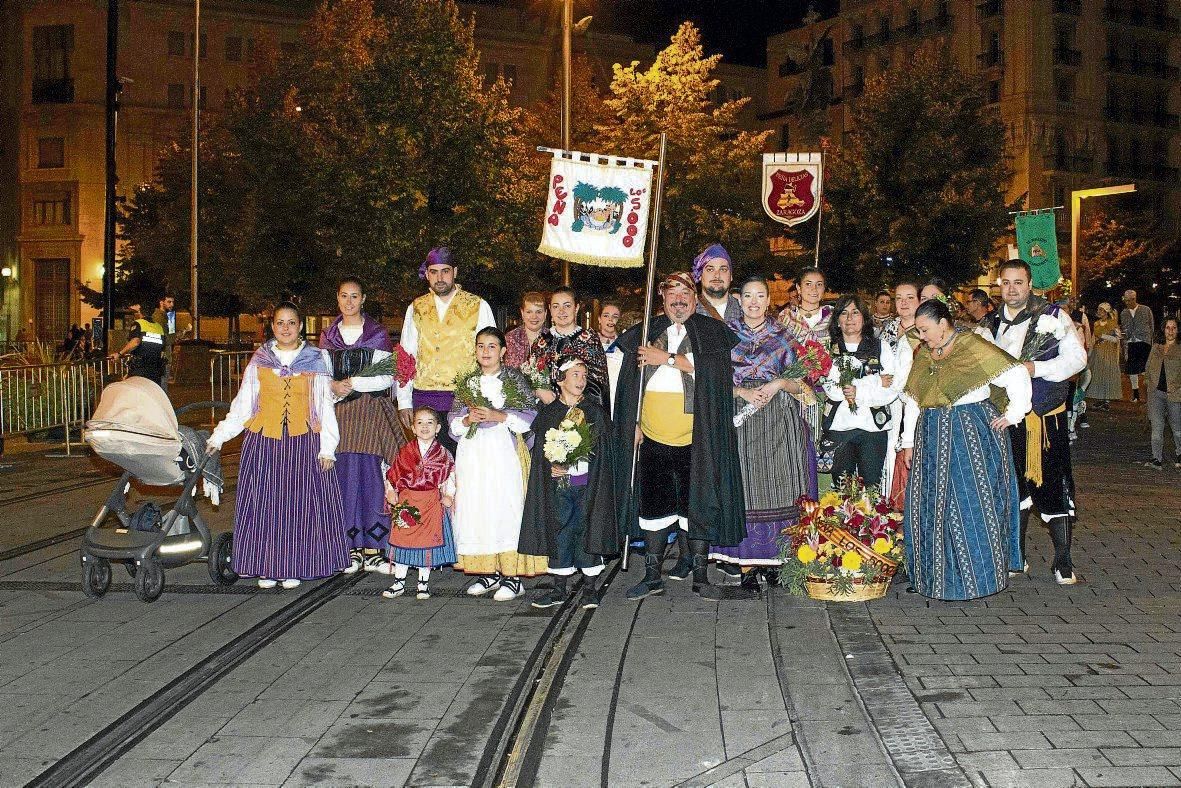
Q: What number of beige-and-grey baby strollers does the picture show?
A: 1